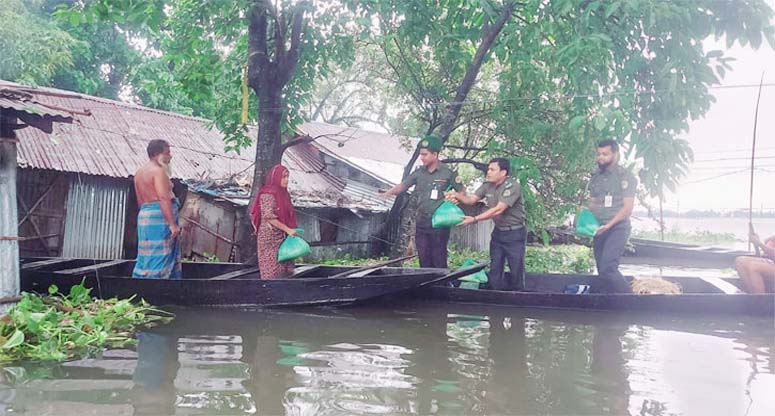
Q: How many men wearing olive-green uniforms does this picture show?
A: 3